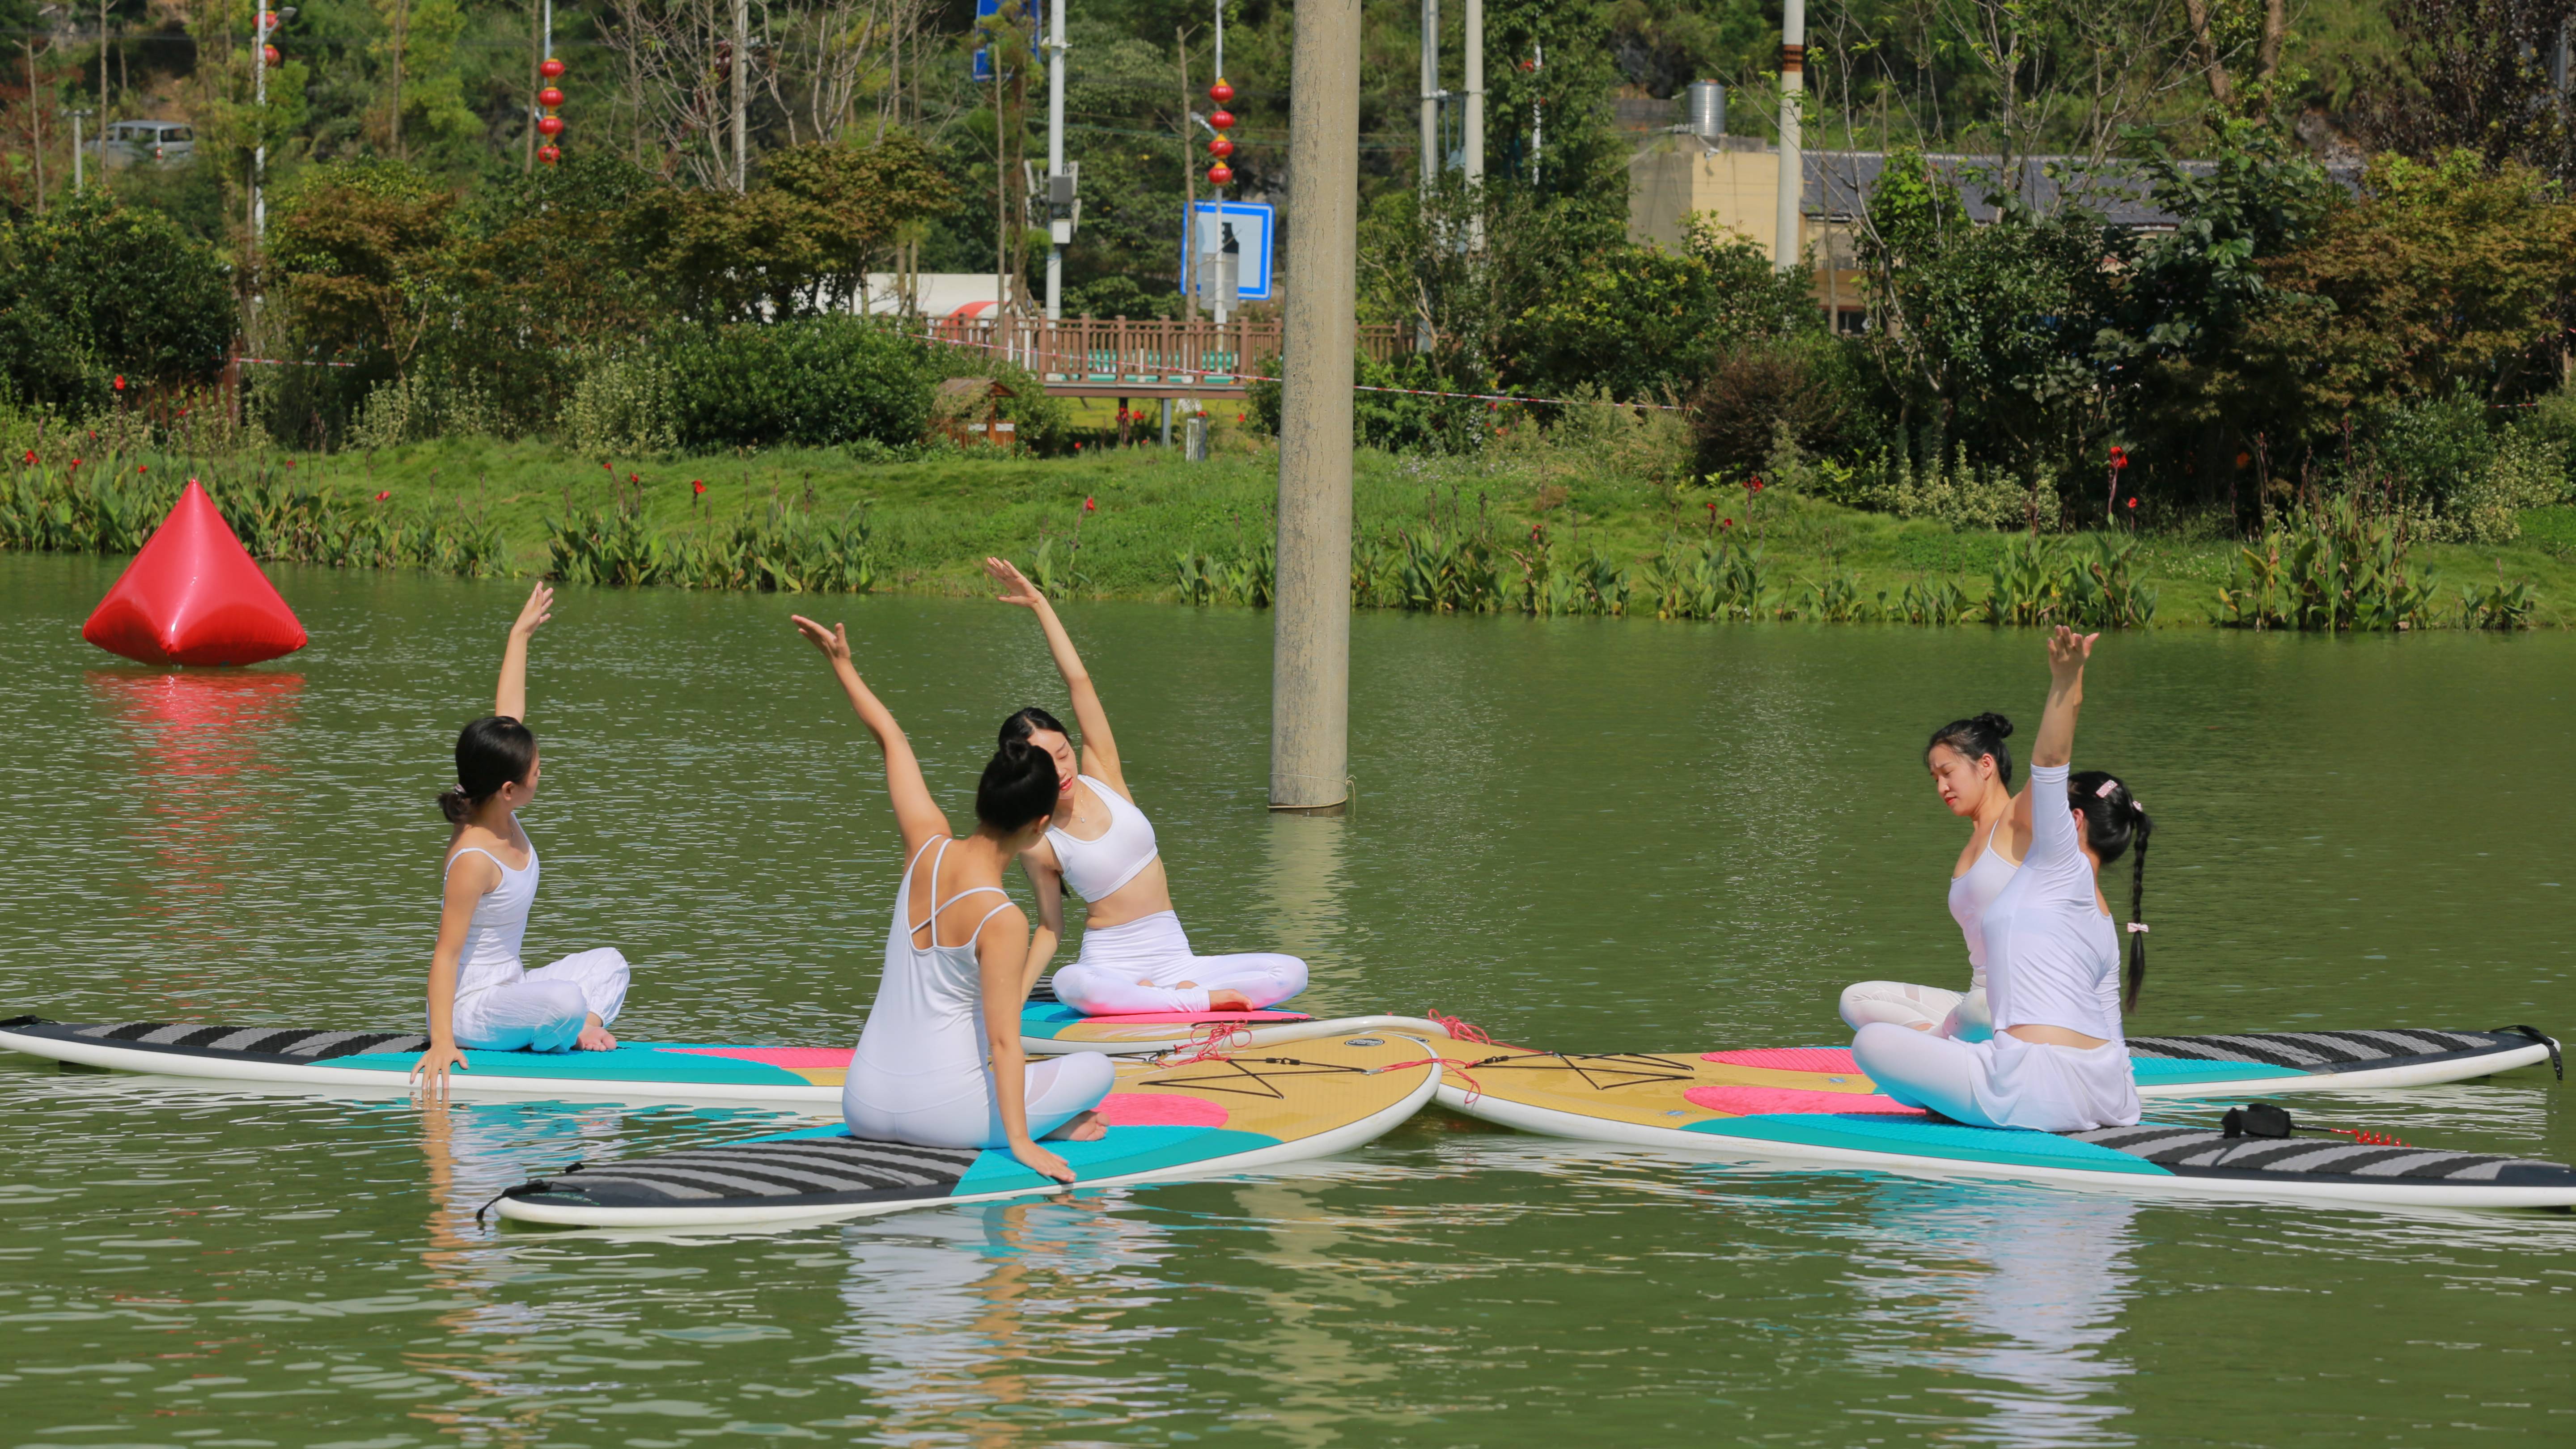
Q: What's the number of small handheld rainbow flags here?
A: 0